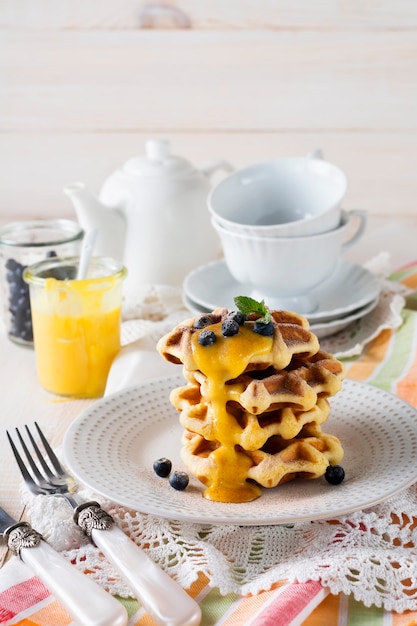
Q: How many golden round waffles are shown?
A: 4